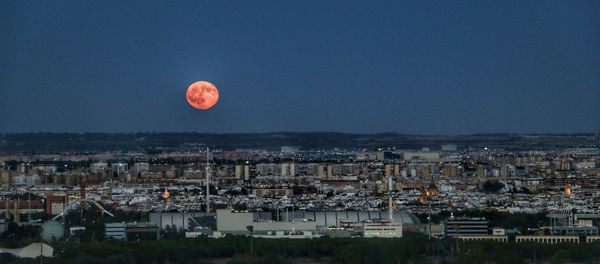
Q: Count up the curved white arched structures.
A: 1